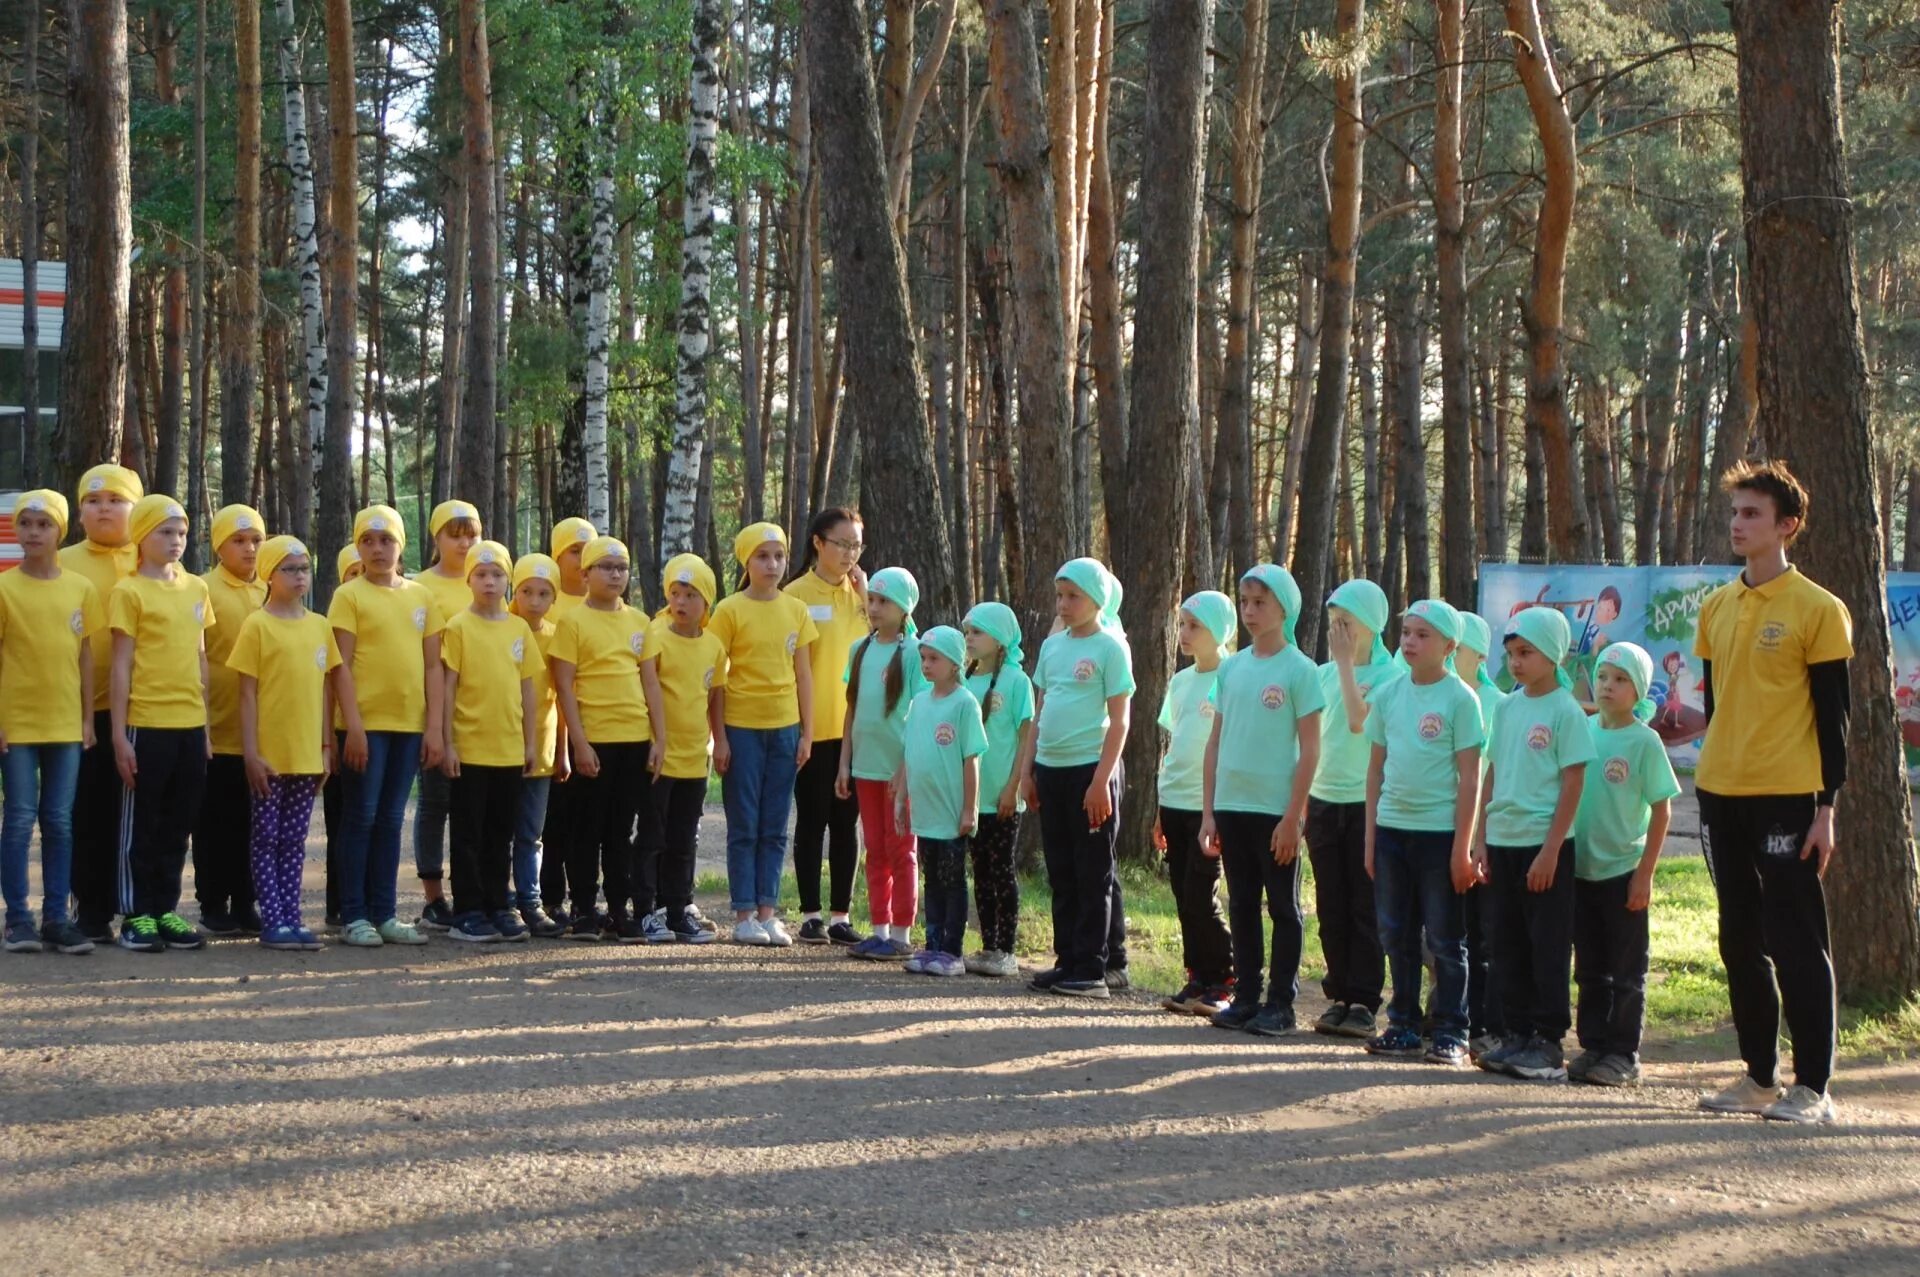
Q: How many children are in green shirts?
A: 12